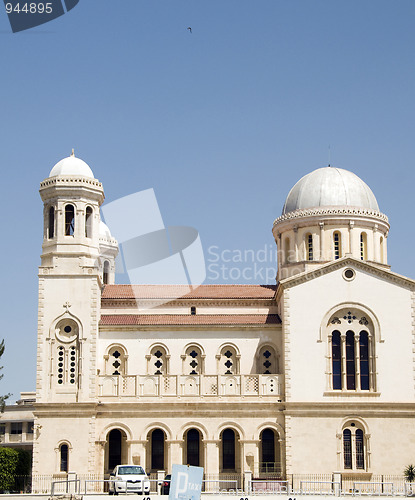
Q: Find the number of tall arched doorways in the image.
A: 5